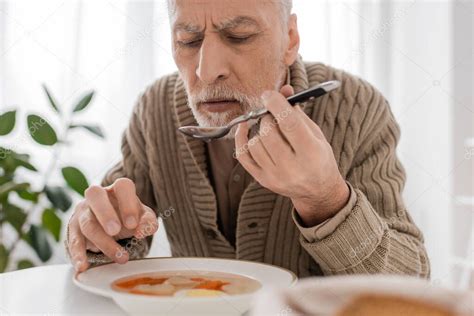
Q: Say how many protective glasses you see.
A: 0